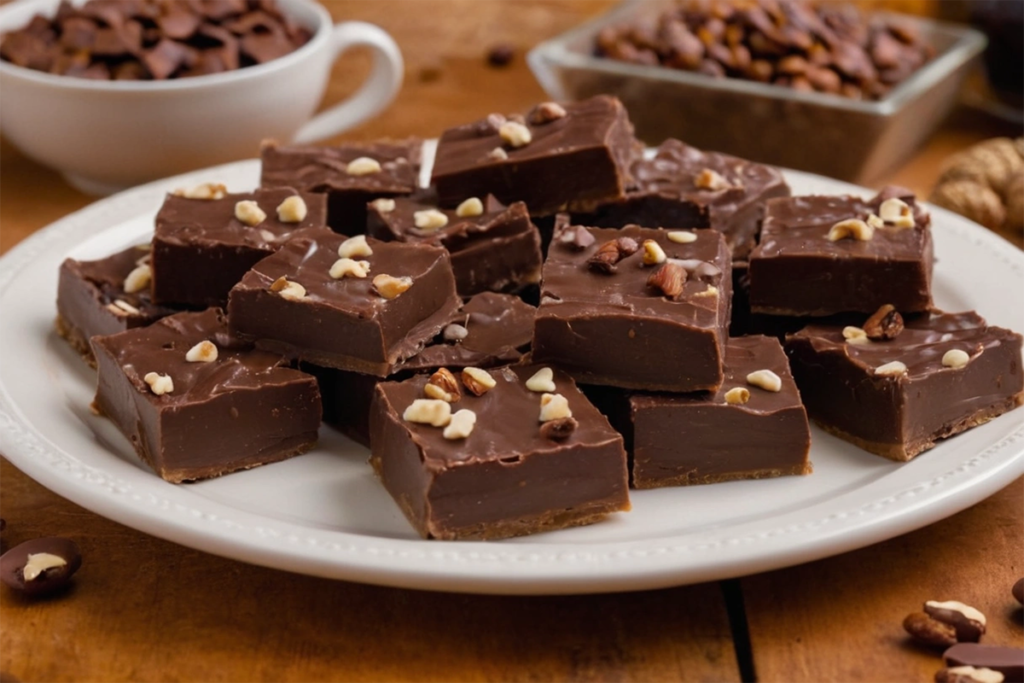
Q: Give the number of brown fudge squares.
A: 14